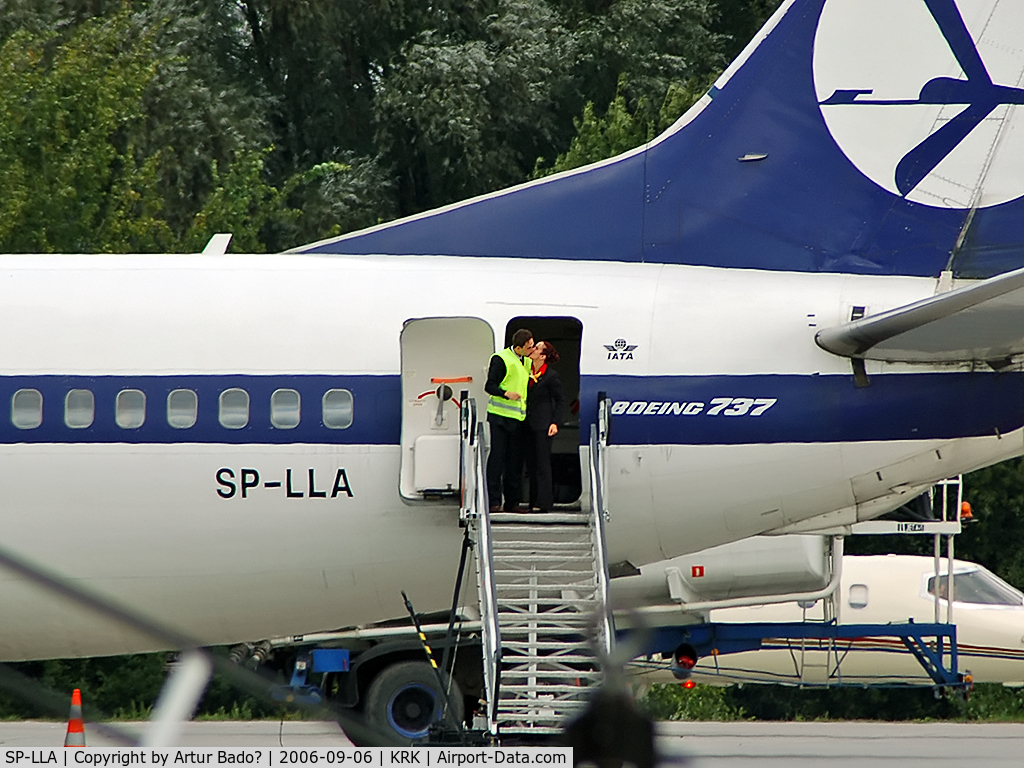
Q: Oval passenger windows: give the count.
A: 7